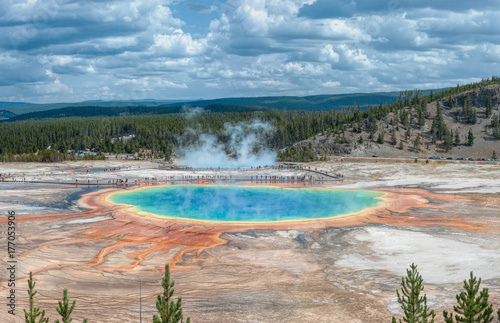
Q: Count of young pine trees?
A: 5